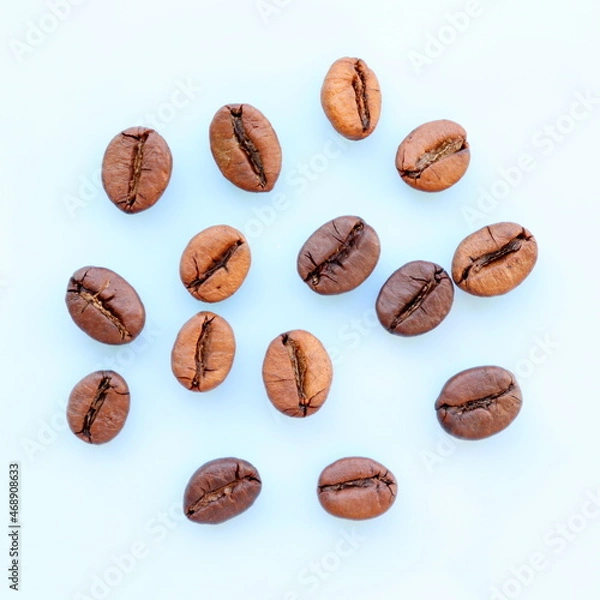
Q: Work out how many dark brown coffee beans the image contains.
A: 9